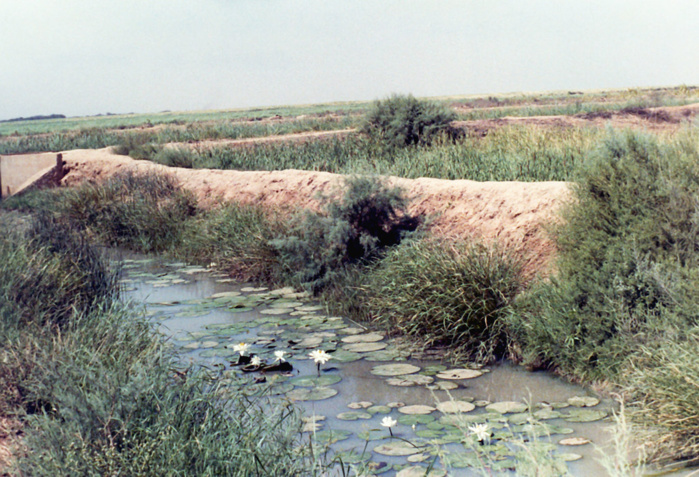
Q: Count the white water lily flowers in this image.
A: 6